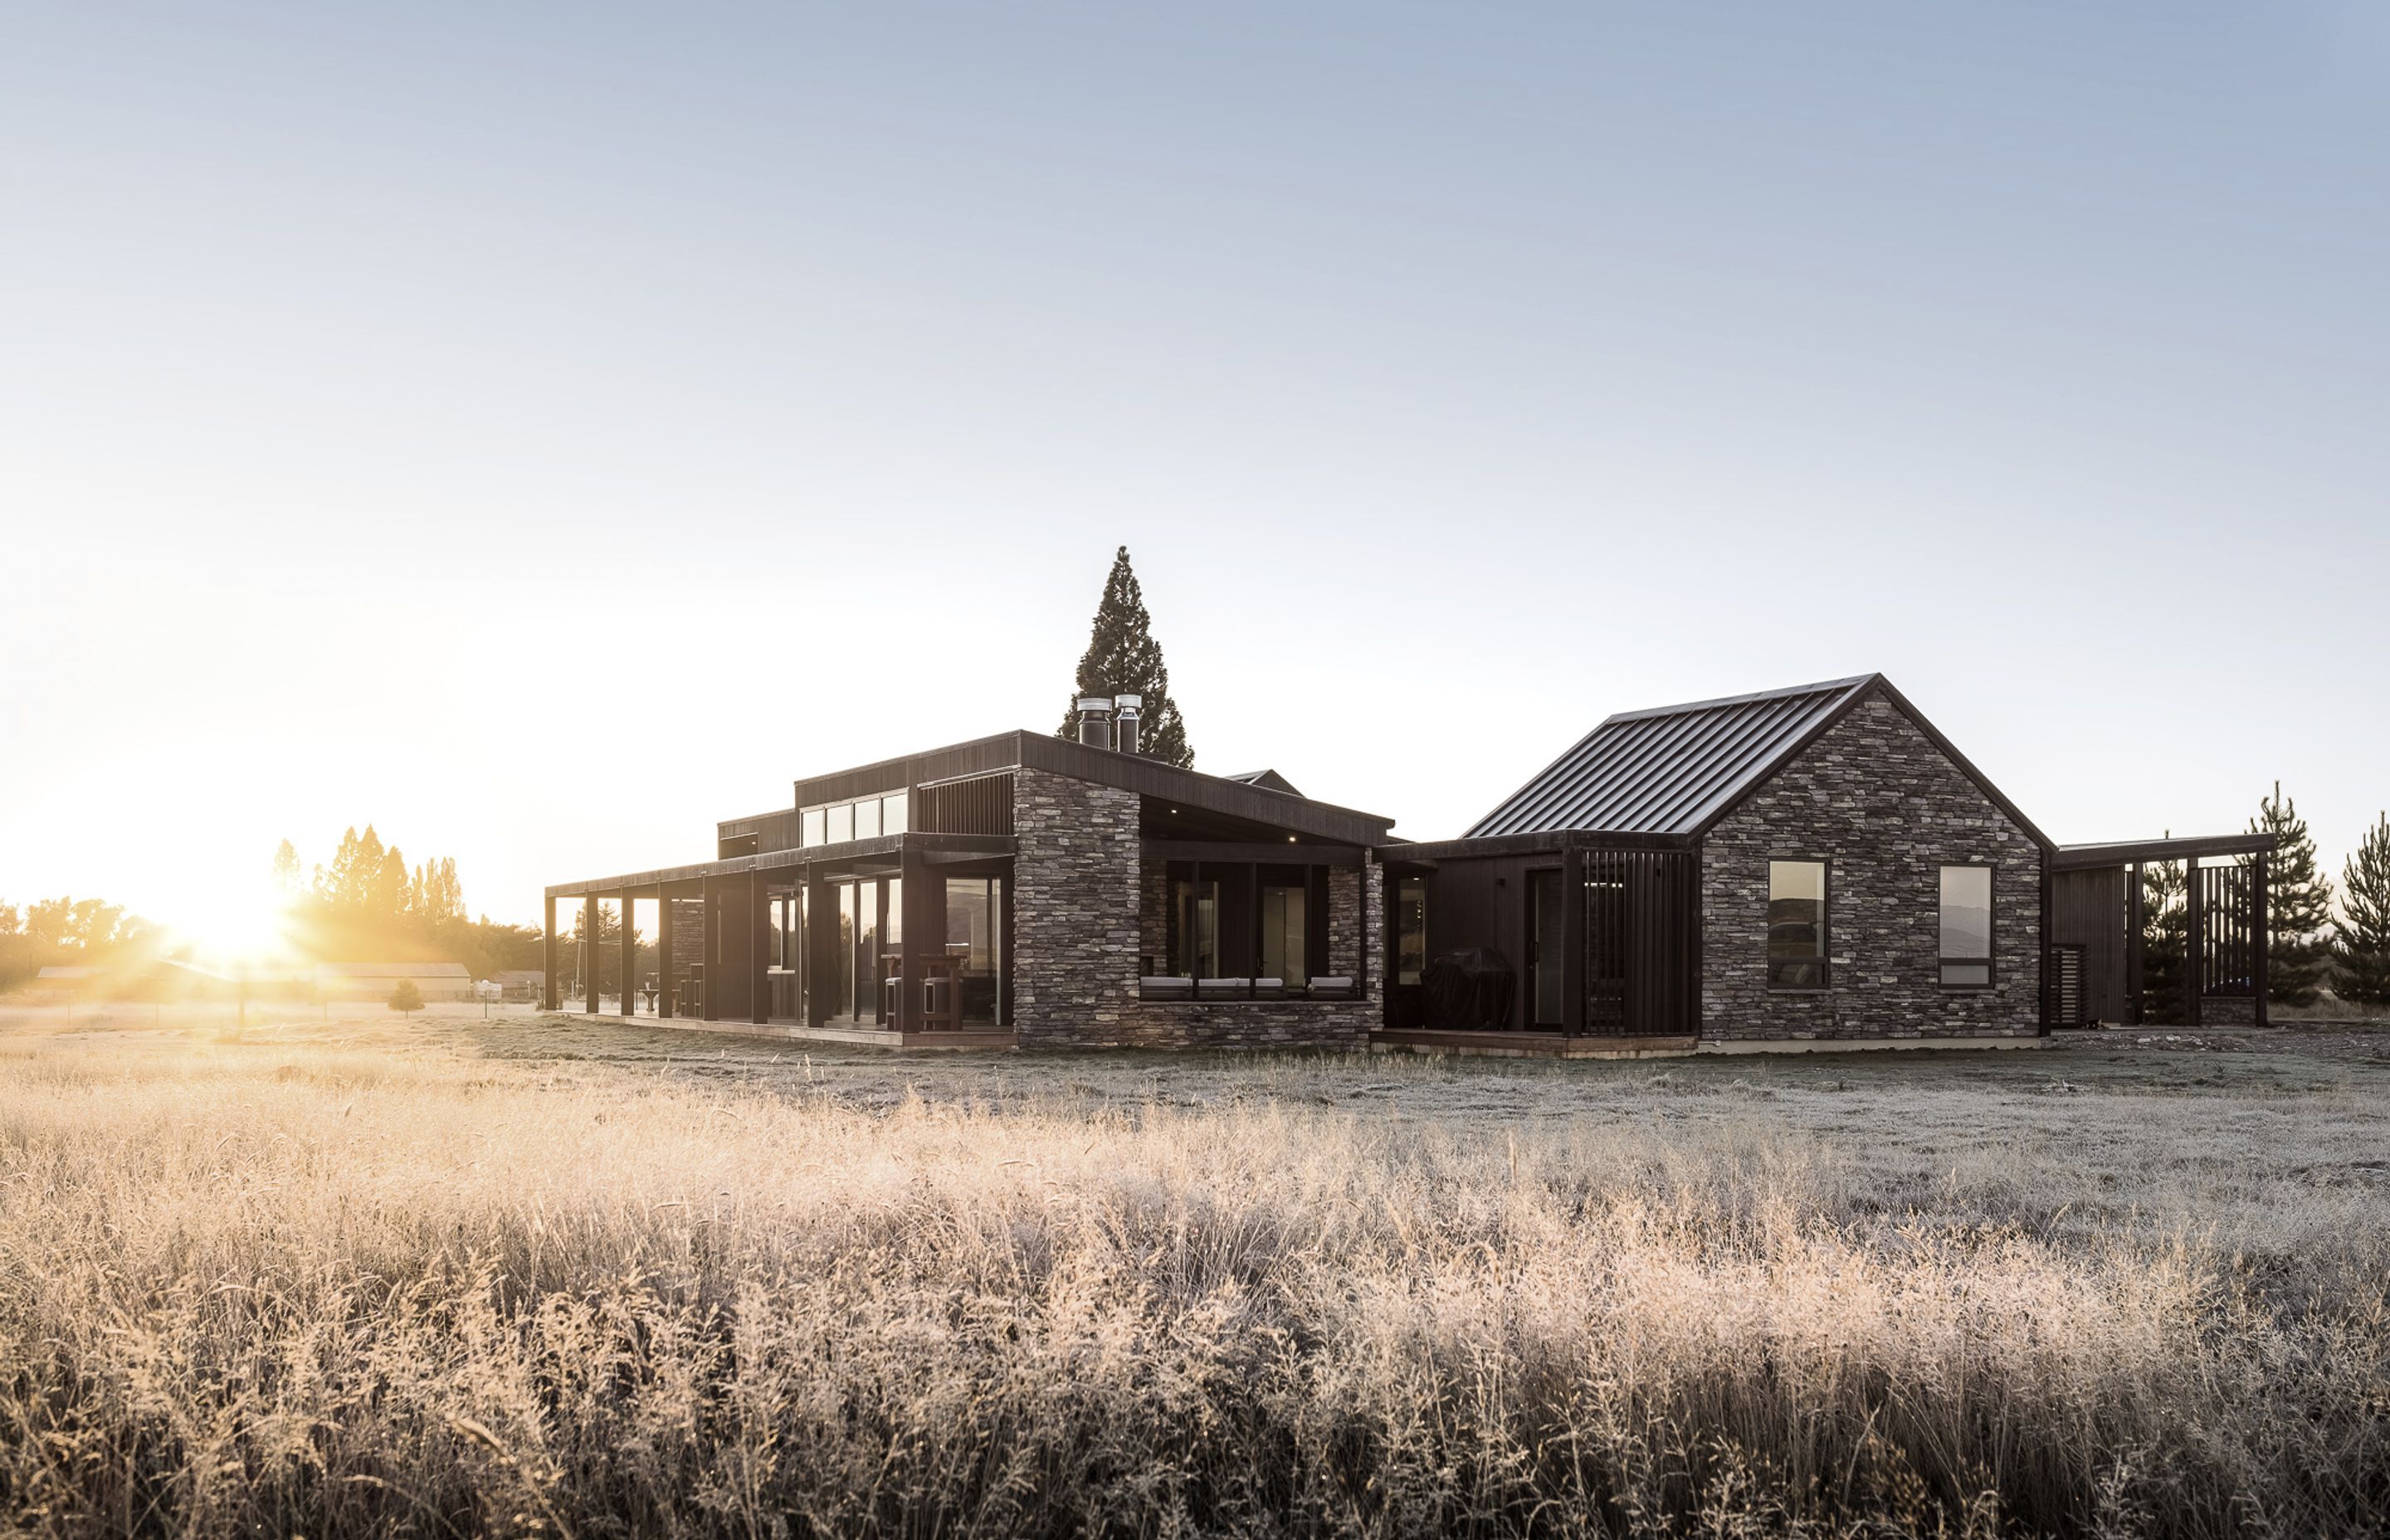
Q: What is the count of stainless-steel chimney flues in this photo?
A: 2